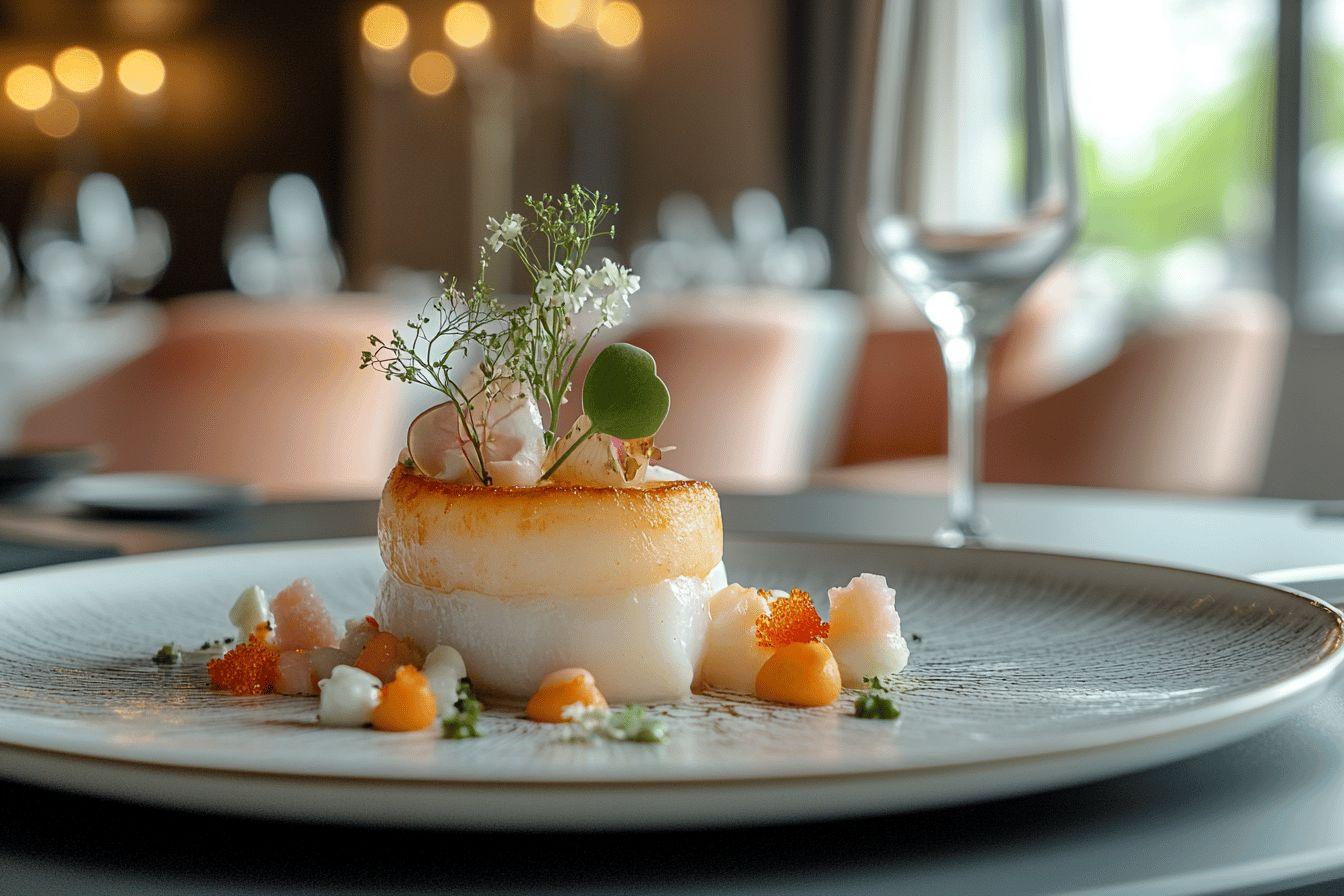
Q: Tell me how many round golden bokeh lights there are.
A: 9